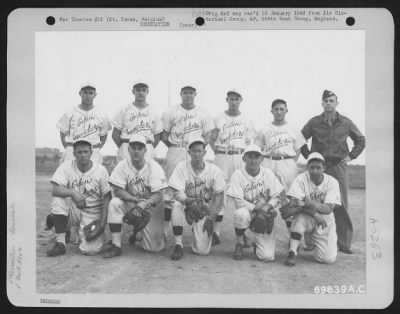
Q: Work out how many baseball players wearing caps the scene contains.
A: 10